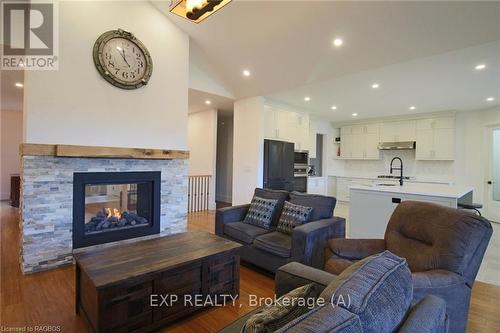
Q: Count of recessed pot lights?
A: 11